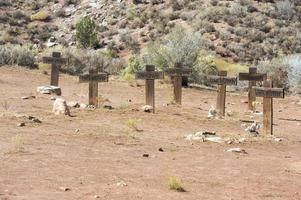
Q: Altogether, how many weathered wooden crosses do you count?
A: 7